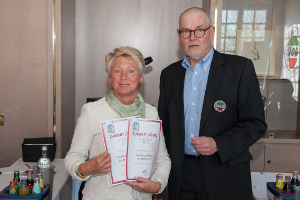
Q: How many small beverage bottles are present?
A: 9